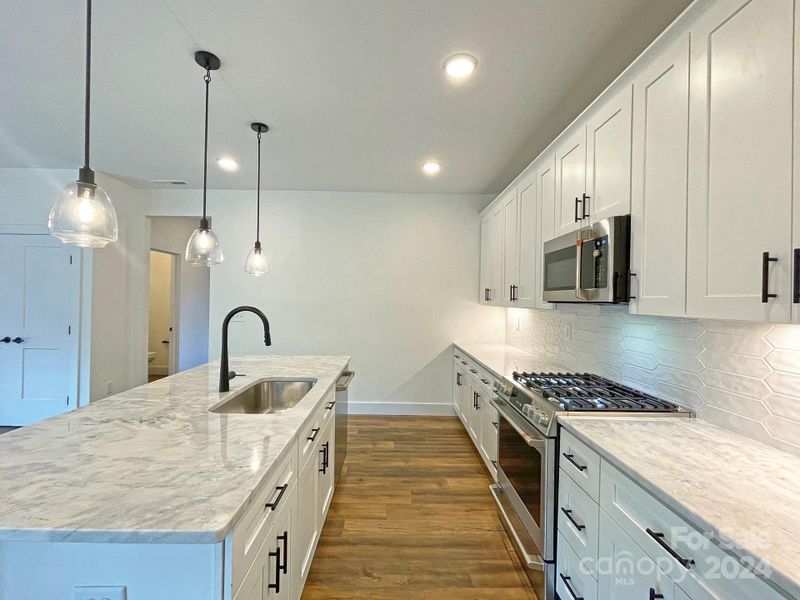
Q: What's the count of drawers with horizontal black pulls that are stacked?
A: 3